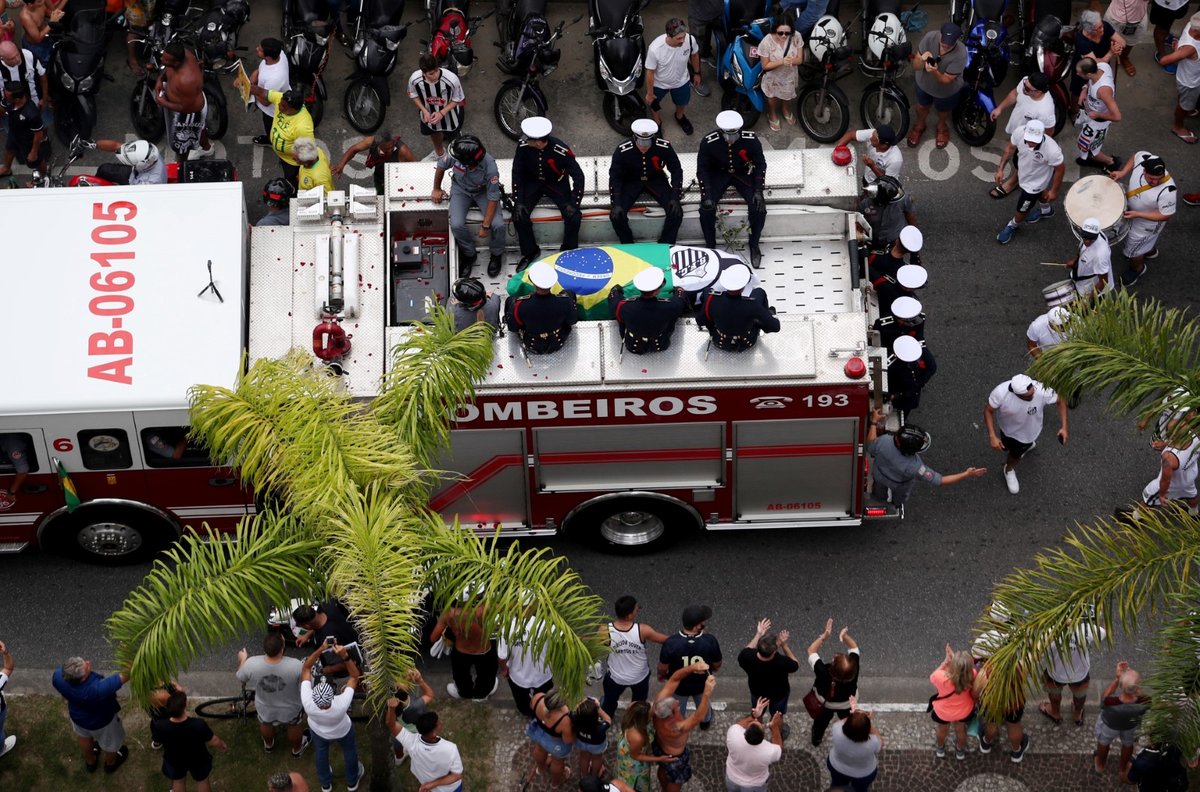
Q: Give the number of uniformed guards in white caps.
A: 10